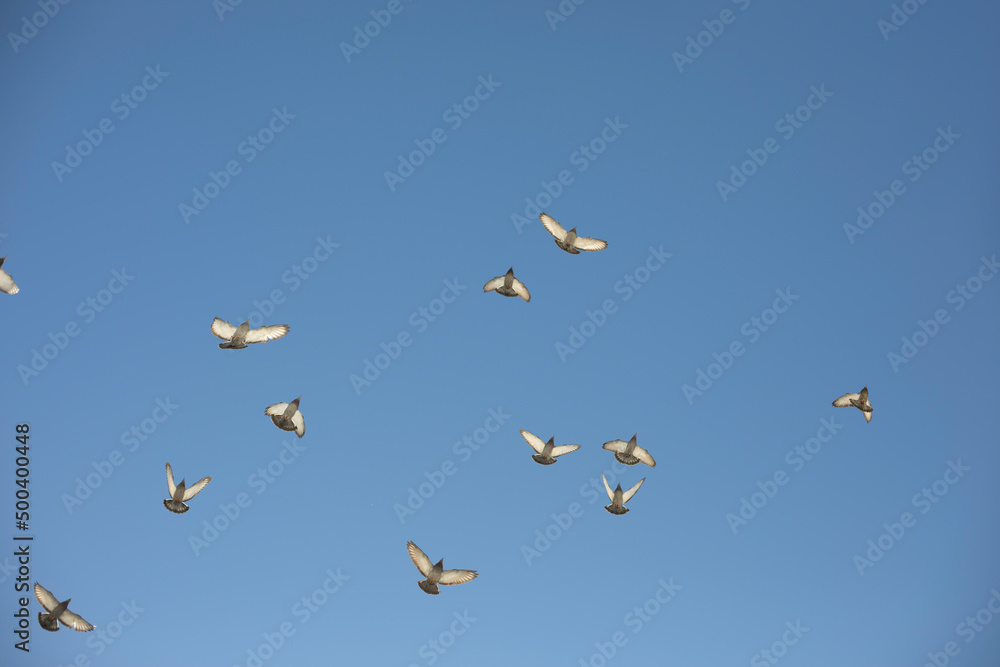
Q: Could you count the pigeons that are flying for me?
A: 12